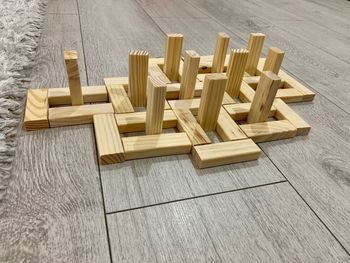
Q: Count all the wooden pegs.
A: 11